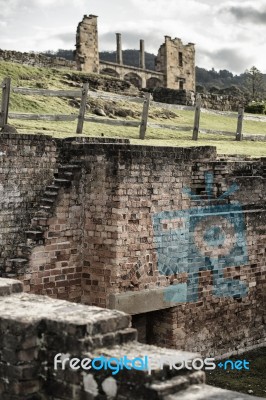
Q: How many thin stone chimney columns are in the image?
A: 2